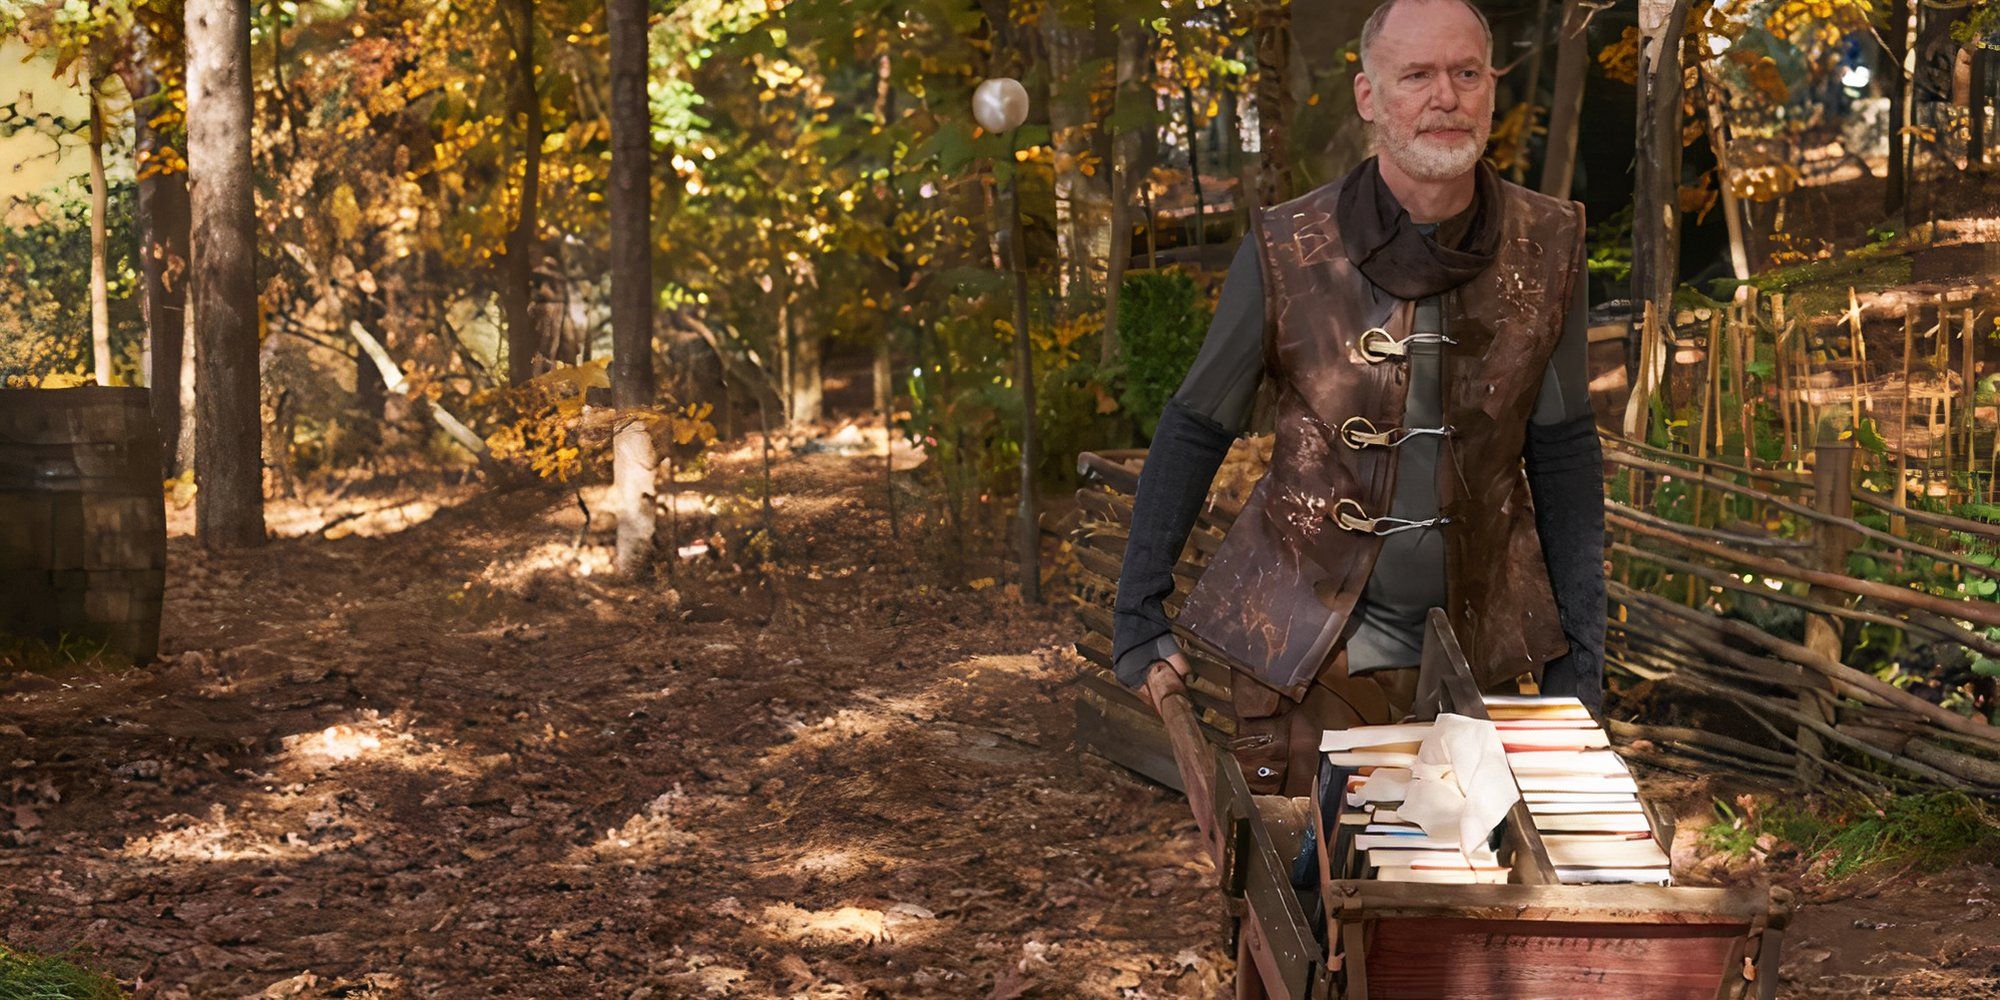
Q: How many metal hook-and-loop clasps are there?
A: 3